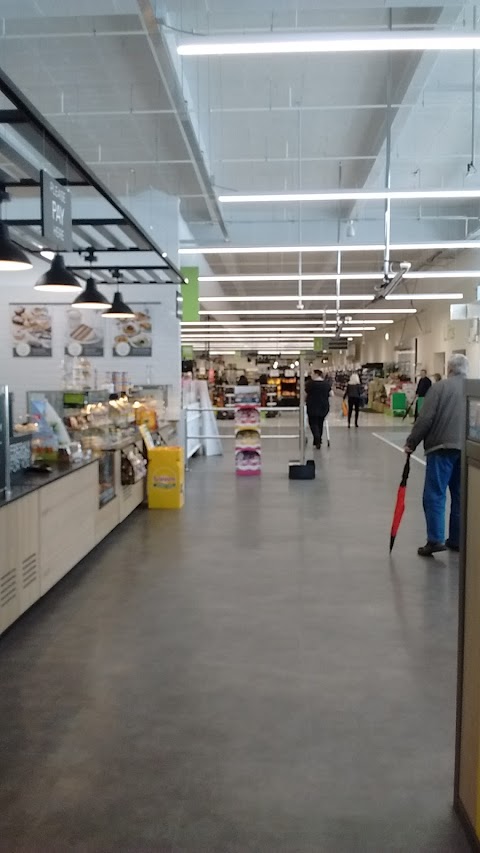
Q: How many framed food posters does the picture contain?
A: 3